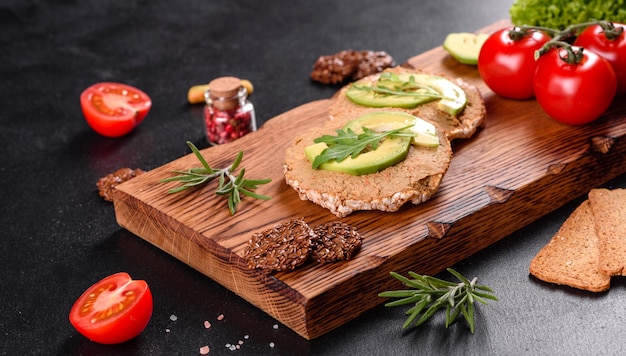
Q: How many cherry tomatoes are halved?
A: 2